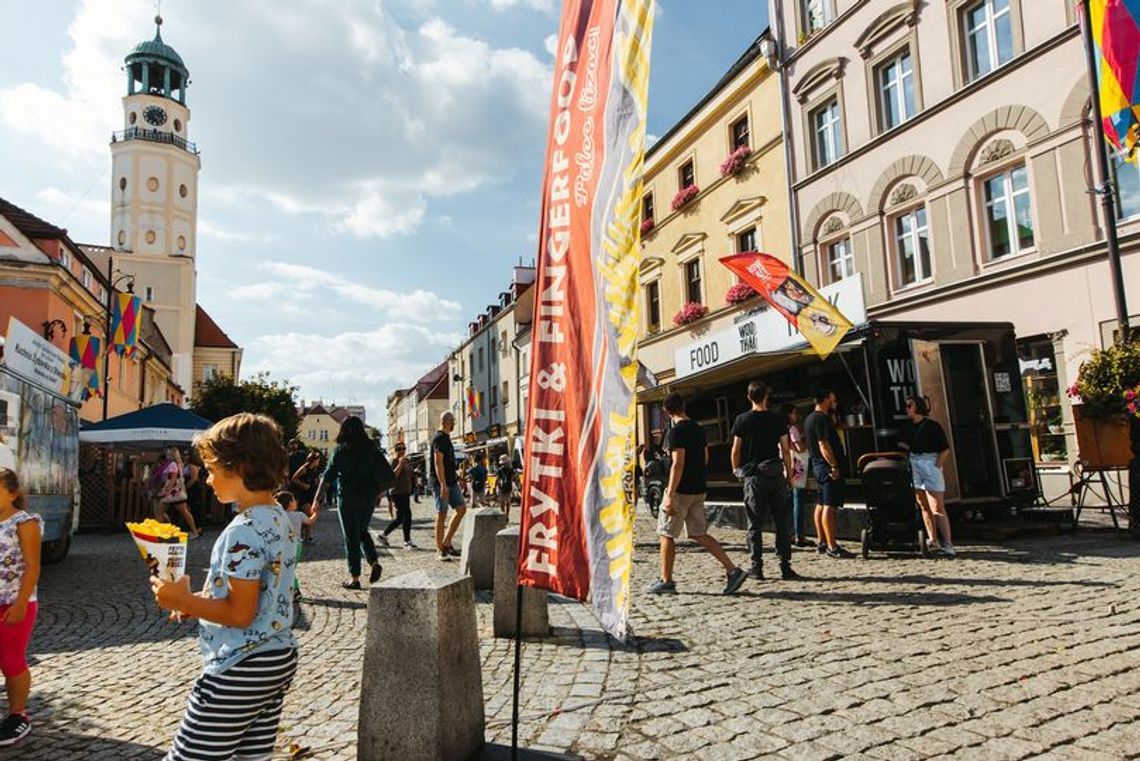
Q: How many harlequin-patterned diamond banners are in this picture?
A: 4